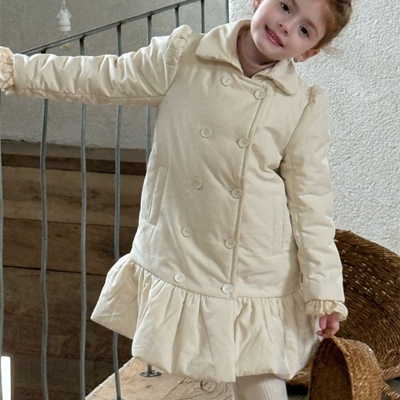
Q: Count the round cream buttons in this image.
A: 10